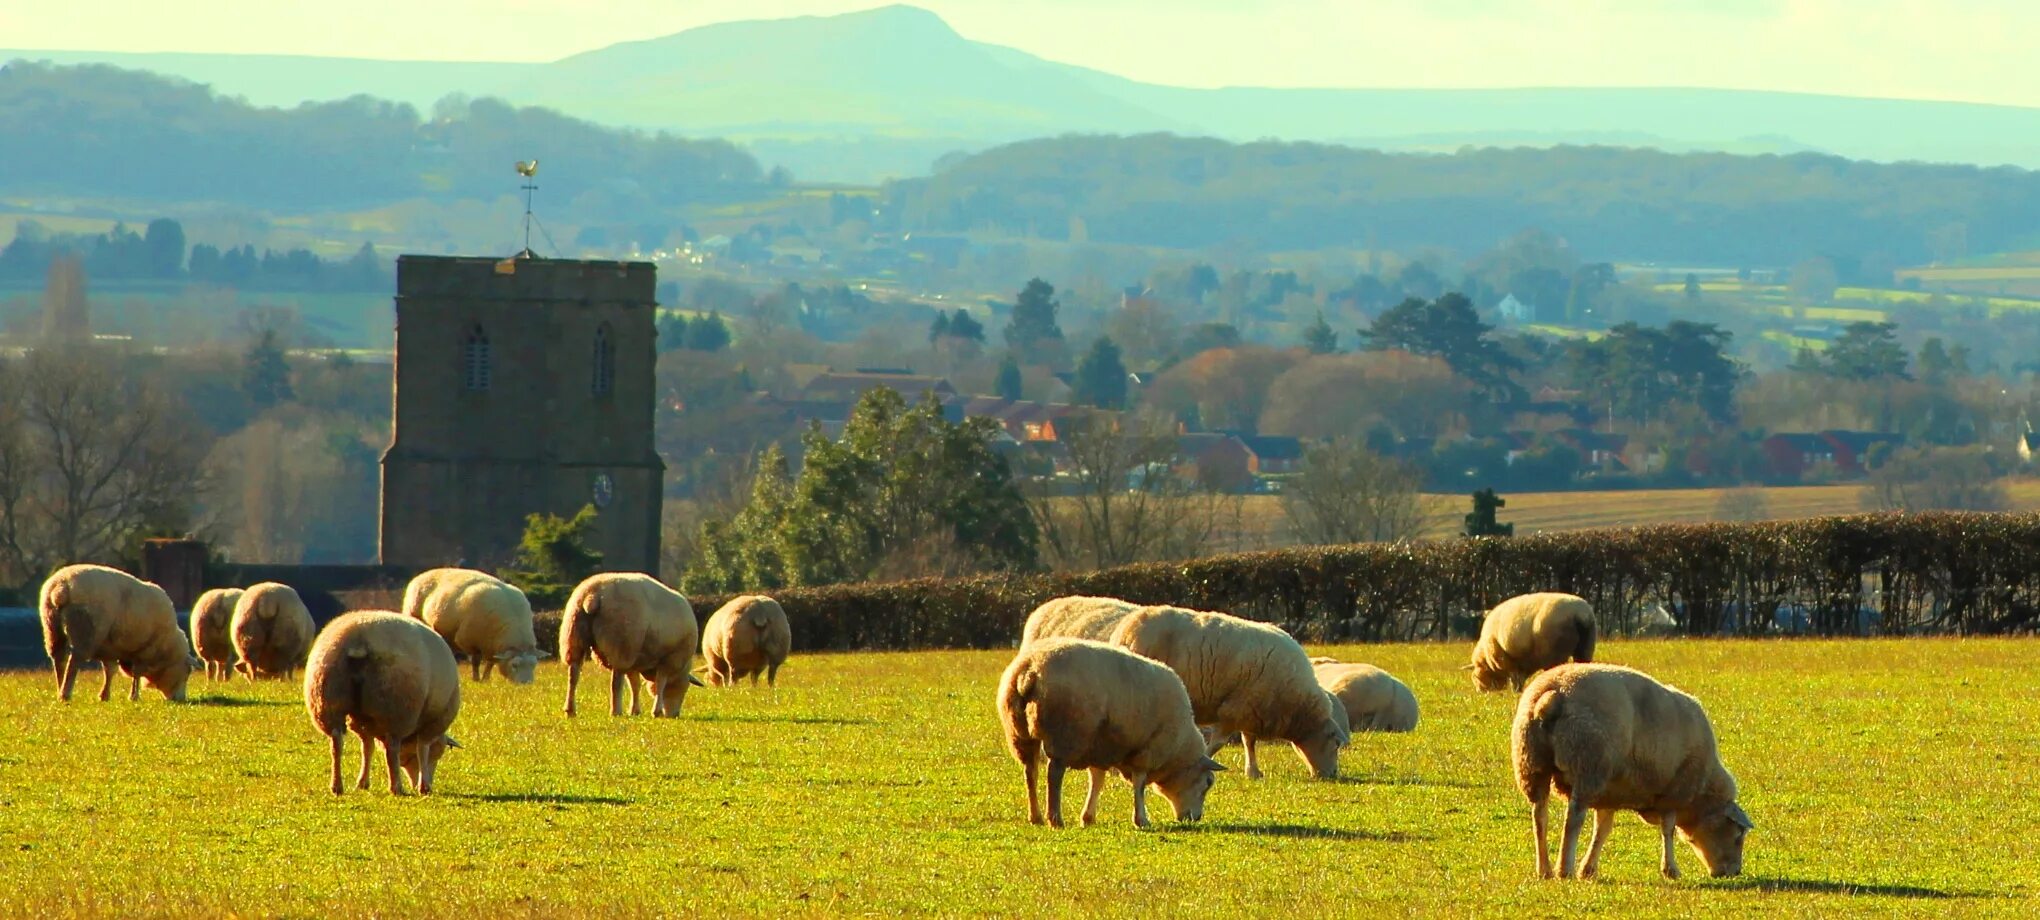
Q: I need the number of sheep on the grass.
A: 13